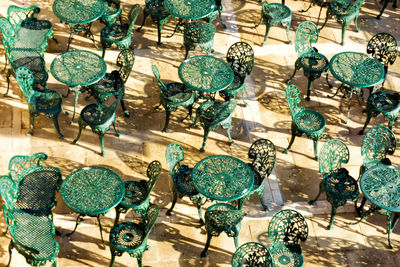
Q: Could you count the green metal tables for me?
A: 8